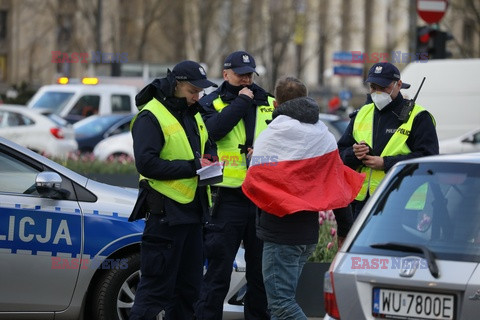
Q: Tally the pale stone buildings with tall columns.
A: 1